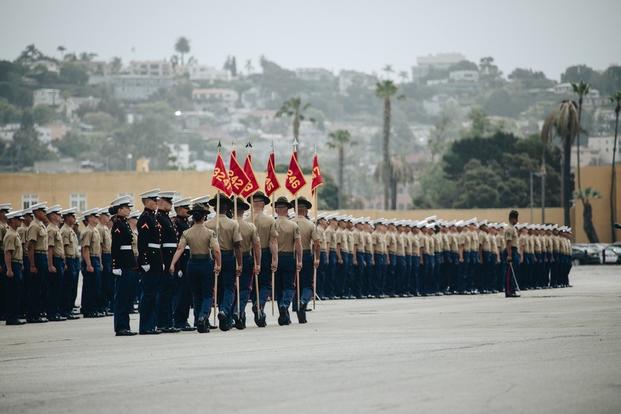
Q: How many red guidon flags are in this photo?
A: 6